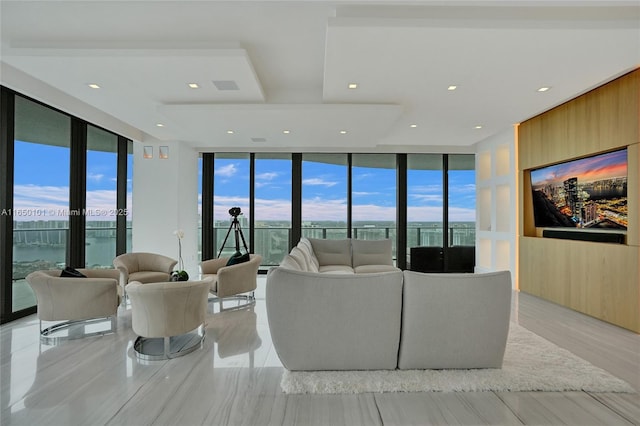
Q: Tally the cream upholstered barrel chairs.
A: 4